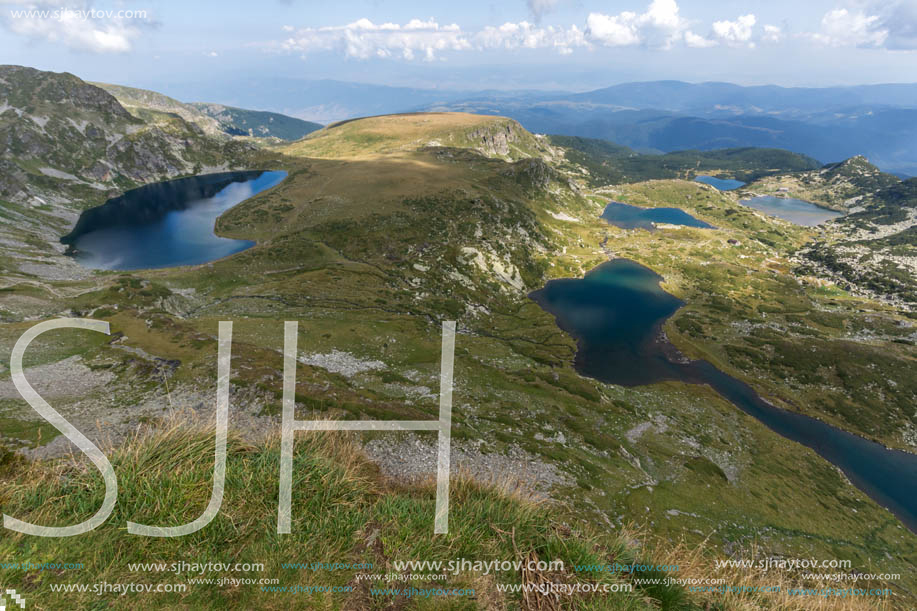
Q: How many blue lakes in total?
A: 5